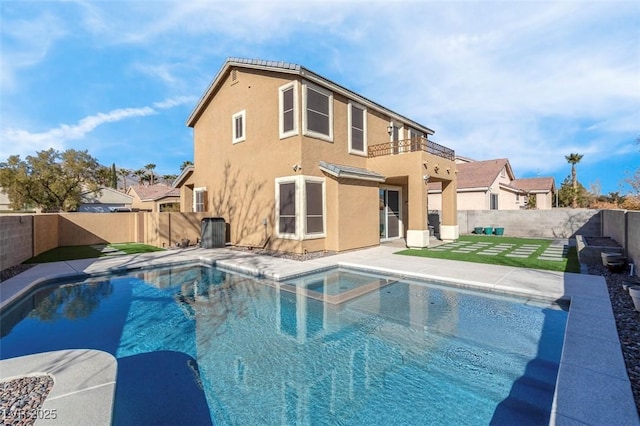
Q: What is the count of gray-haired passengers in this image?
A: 0